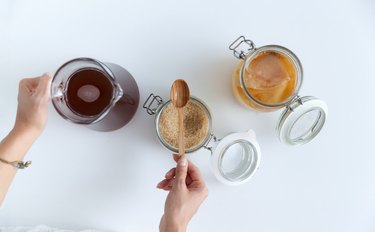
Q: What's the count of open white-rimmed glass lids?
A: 2